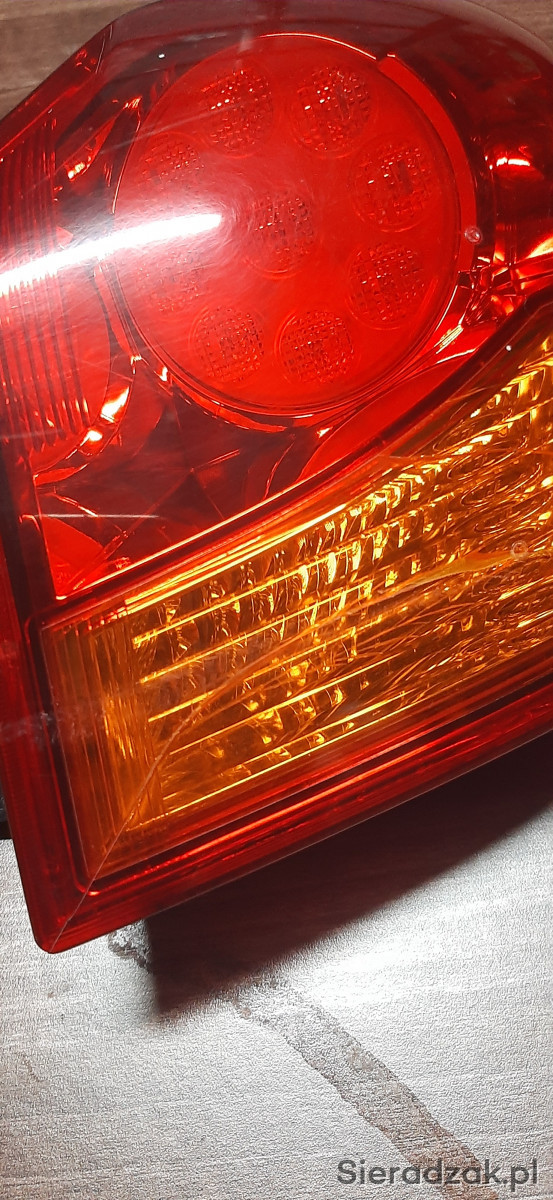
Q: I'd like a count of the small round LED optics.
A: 9